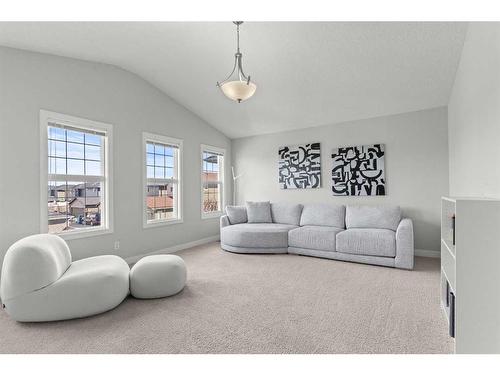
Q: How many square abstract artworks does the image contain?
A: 2